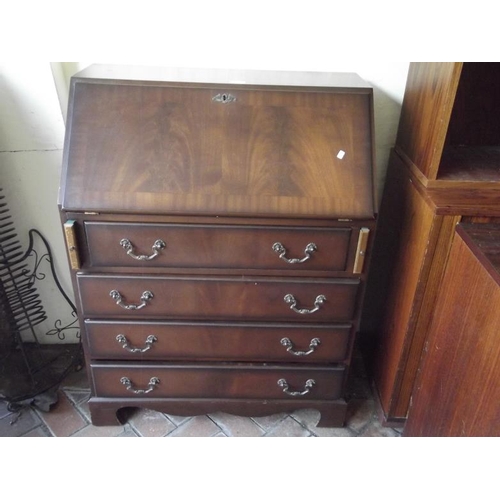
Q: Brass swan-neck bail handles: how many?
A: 8